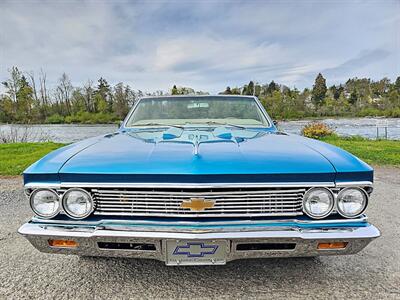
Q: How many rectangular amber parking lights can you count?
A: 2